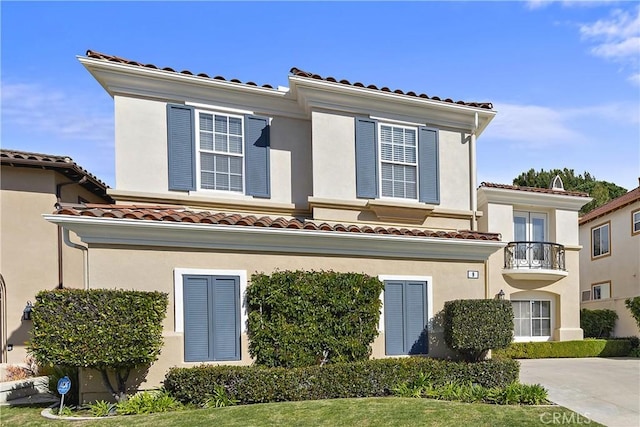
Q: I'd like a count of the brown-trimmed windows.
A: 3